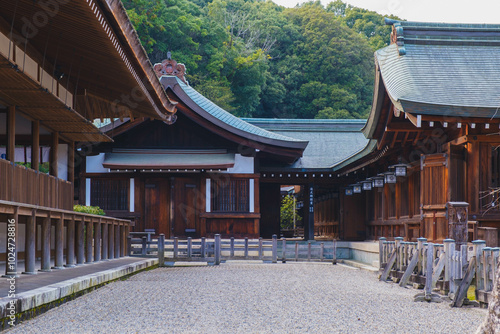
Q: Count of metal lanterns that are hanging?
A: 6